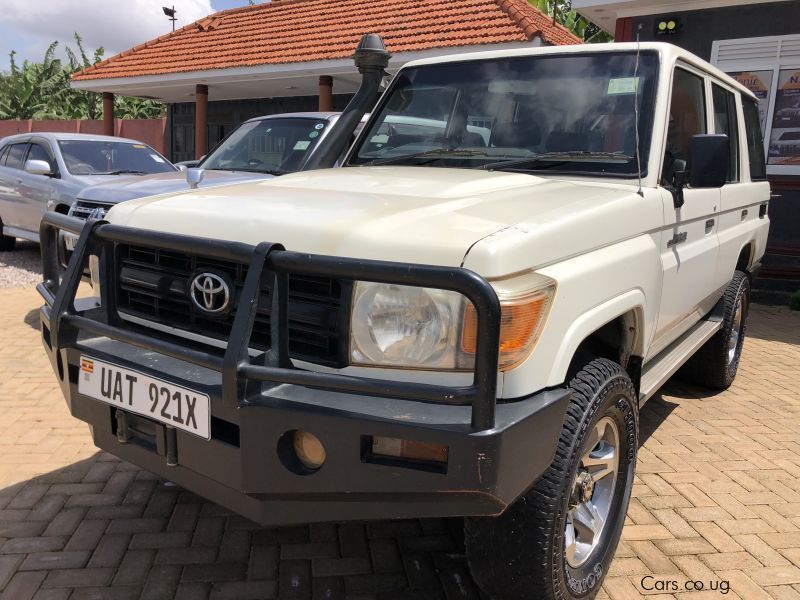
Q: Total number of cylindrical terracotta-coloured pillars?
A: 3